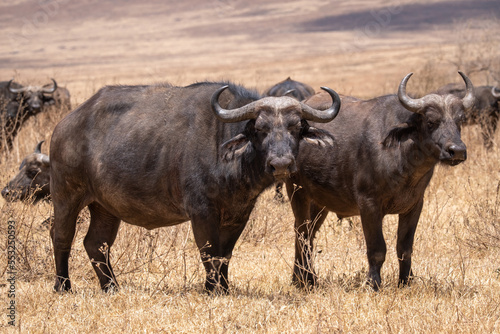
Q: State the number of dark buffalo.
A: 6